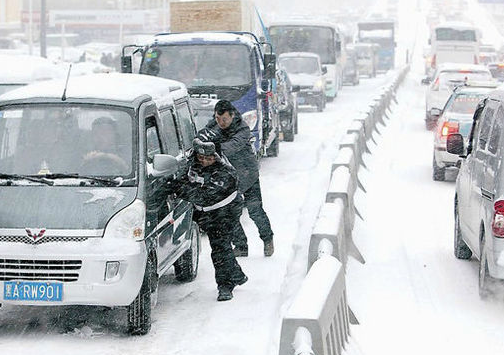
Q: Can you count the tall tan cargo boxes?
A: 1